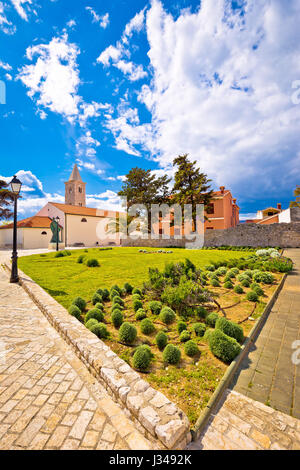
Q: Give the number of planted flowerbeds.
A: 1